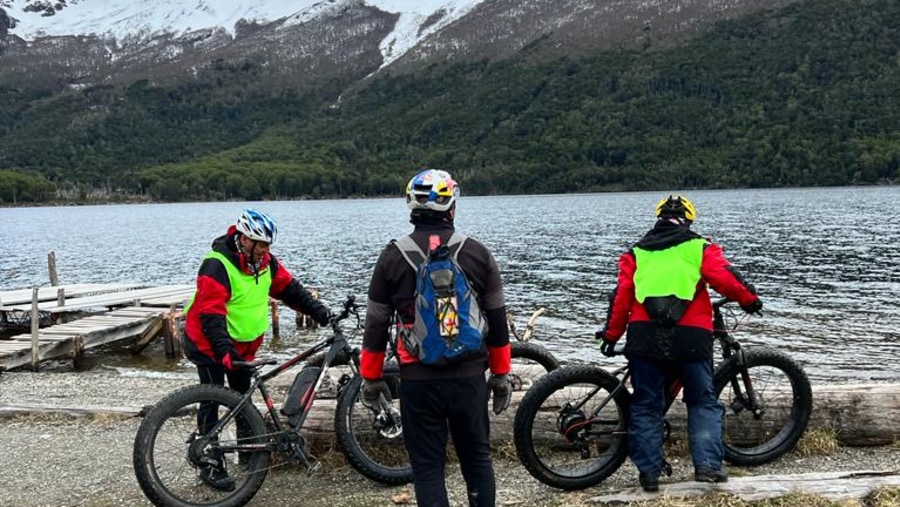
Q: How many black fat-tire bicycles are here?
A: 3